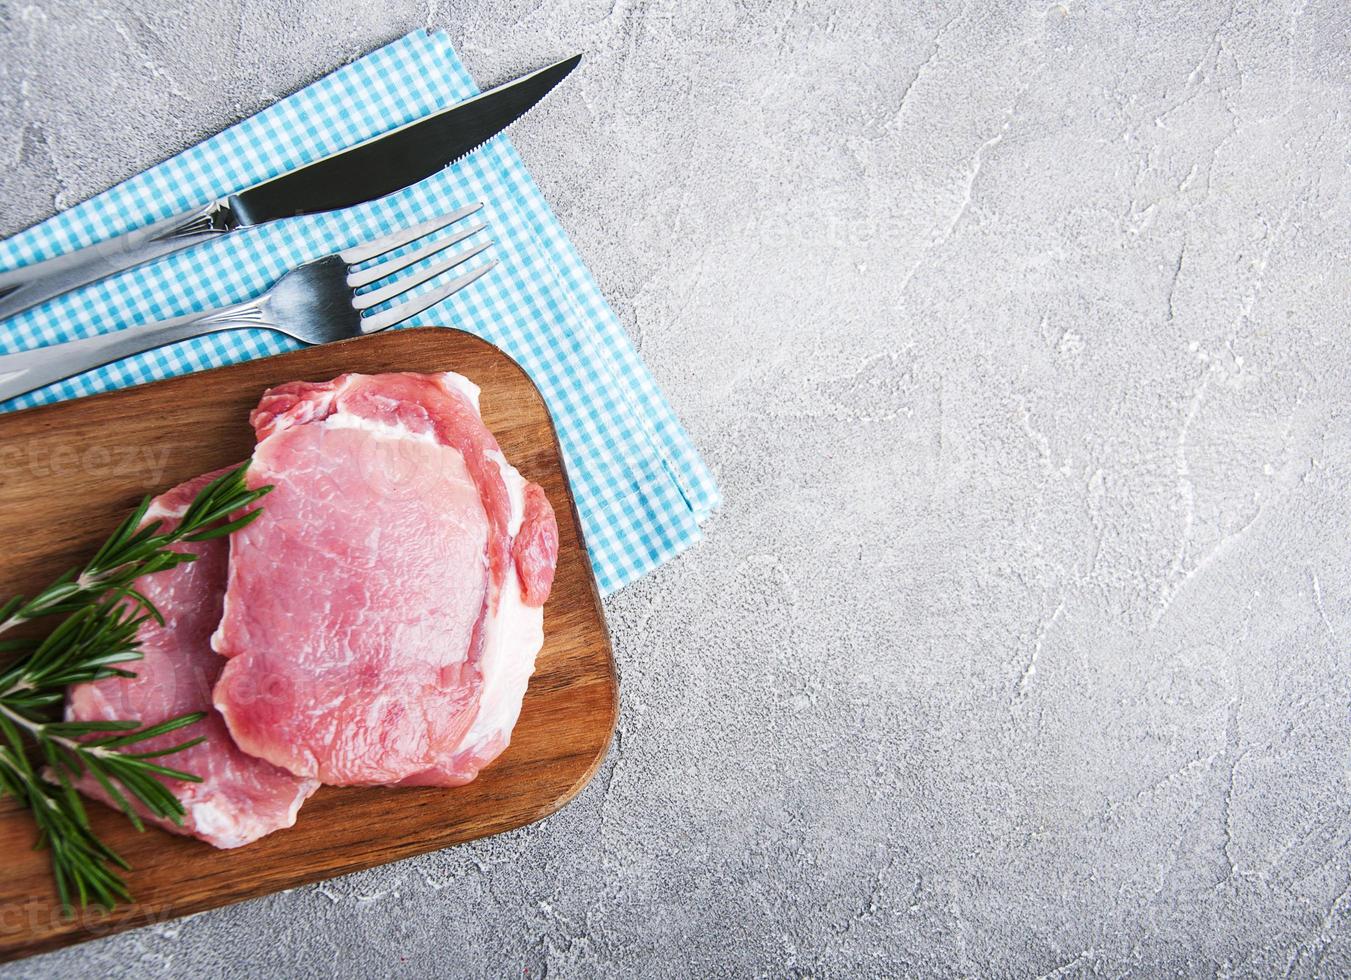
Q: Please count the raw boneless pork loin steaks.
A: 2